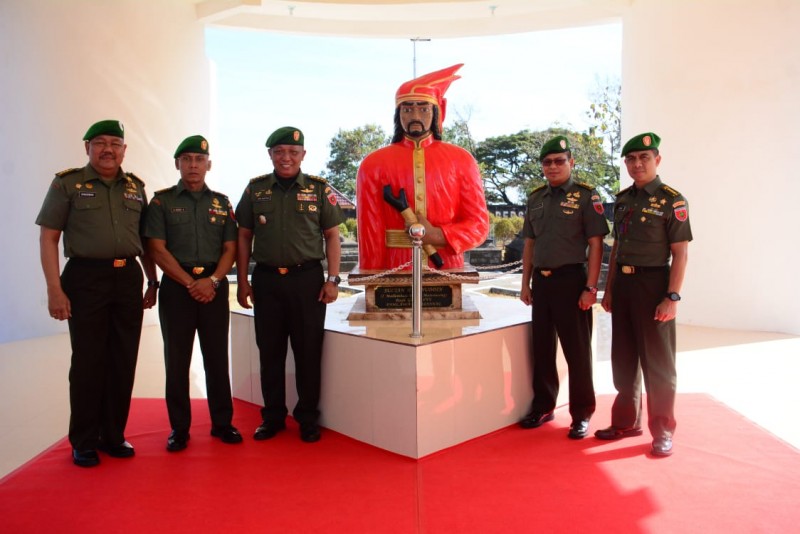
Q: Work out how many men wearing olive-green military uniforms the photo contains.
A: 5